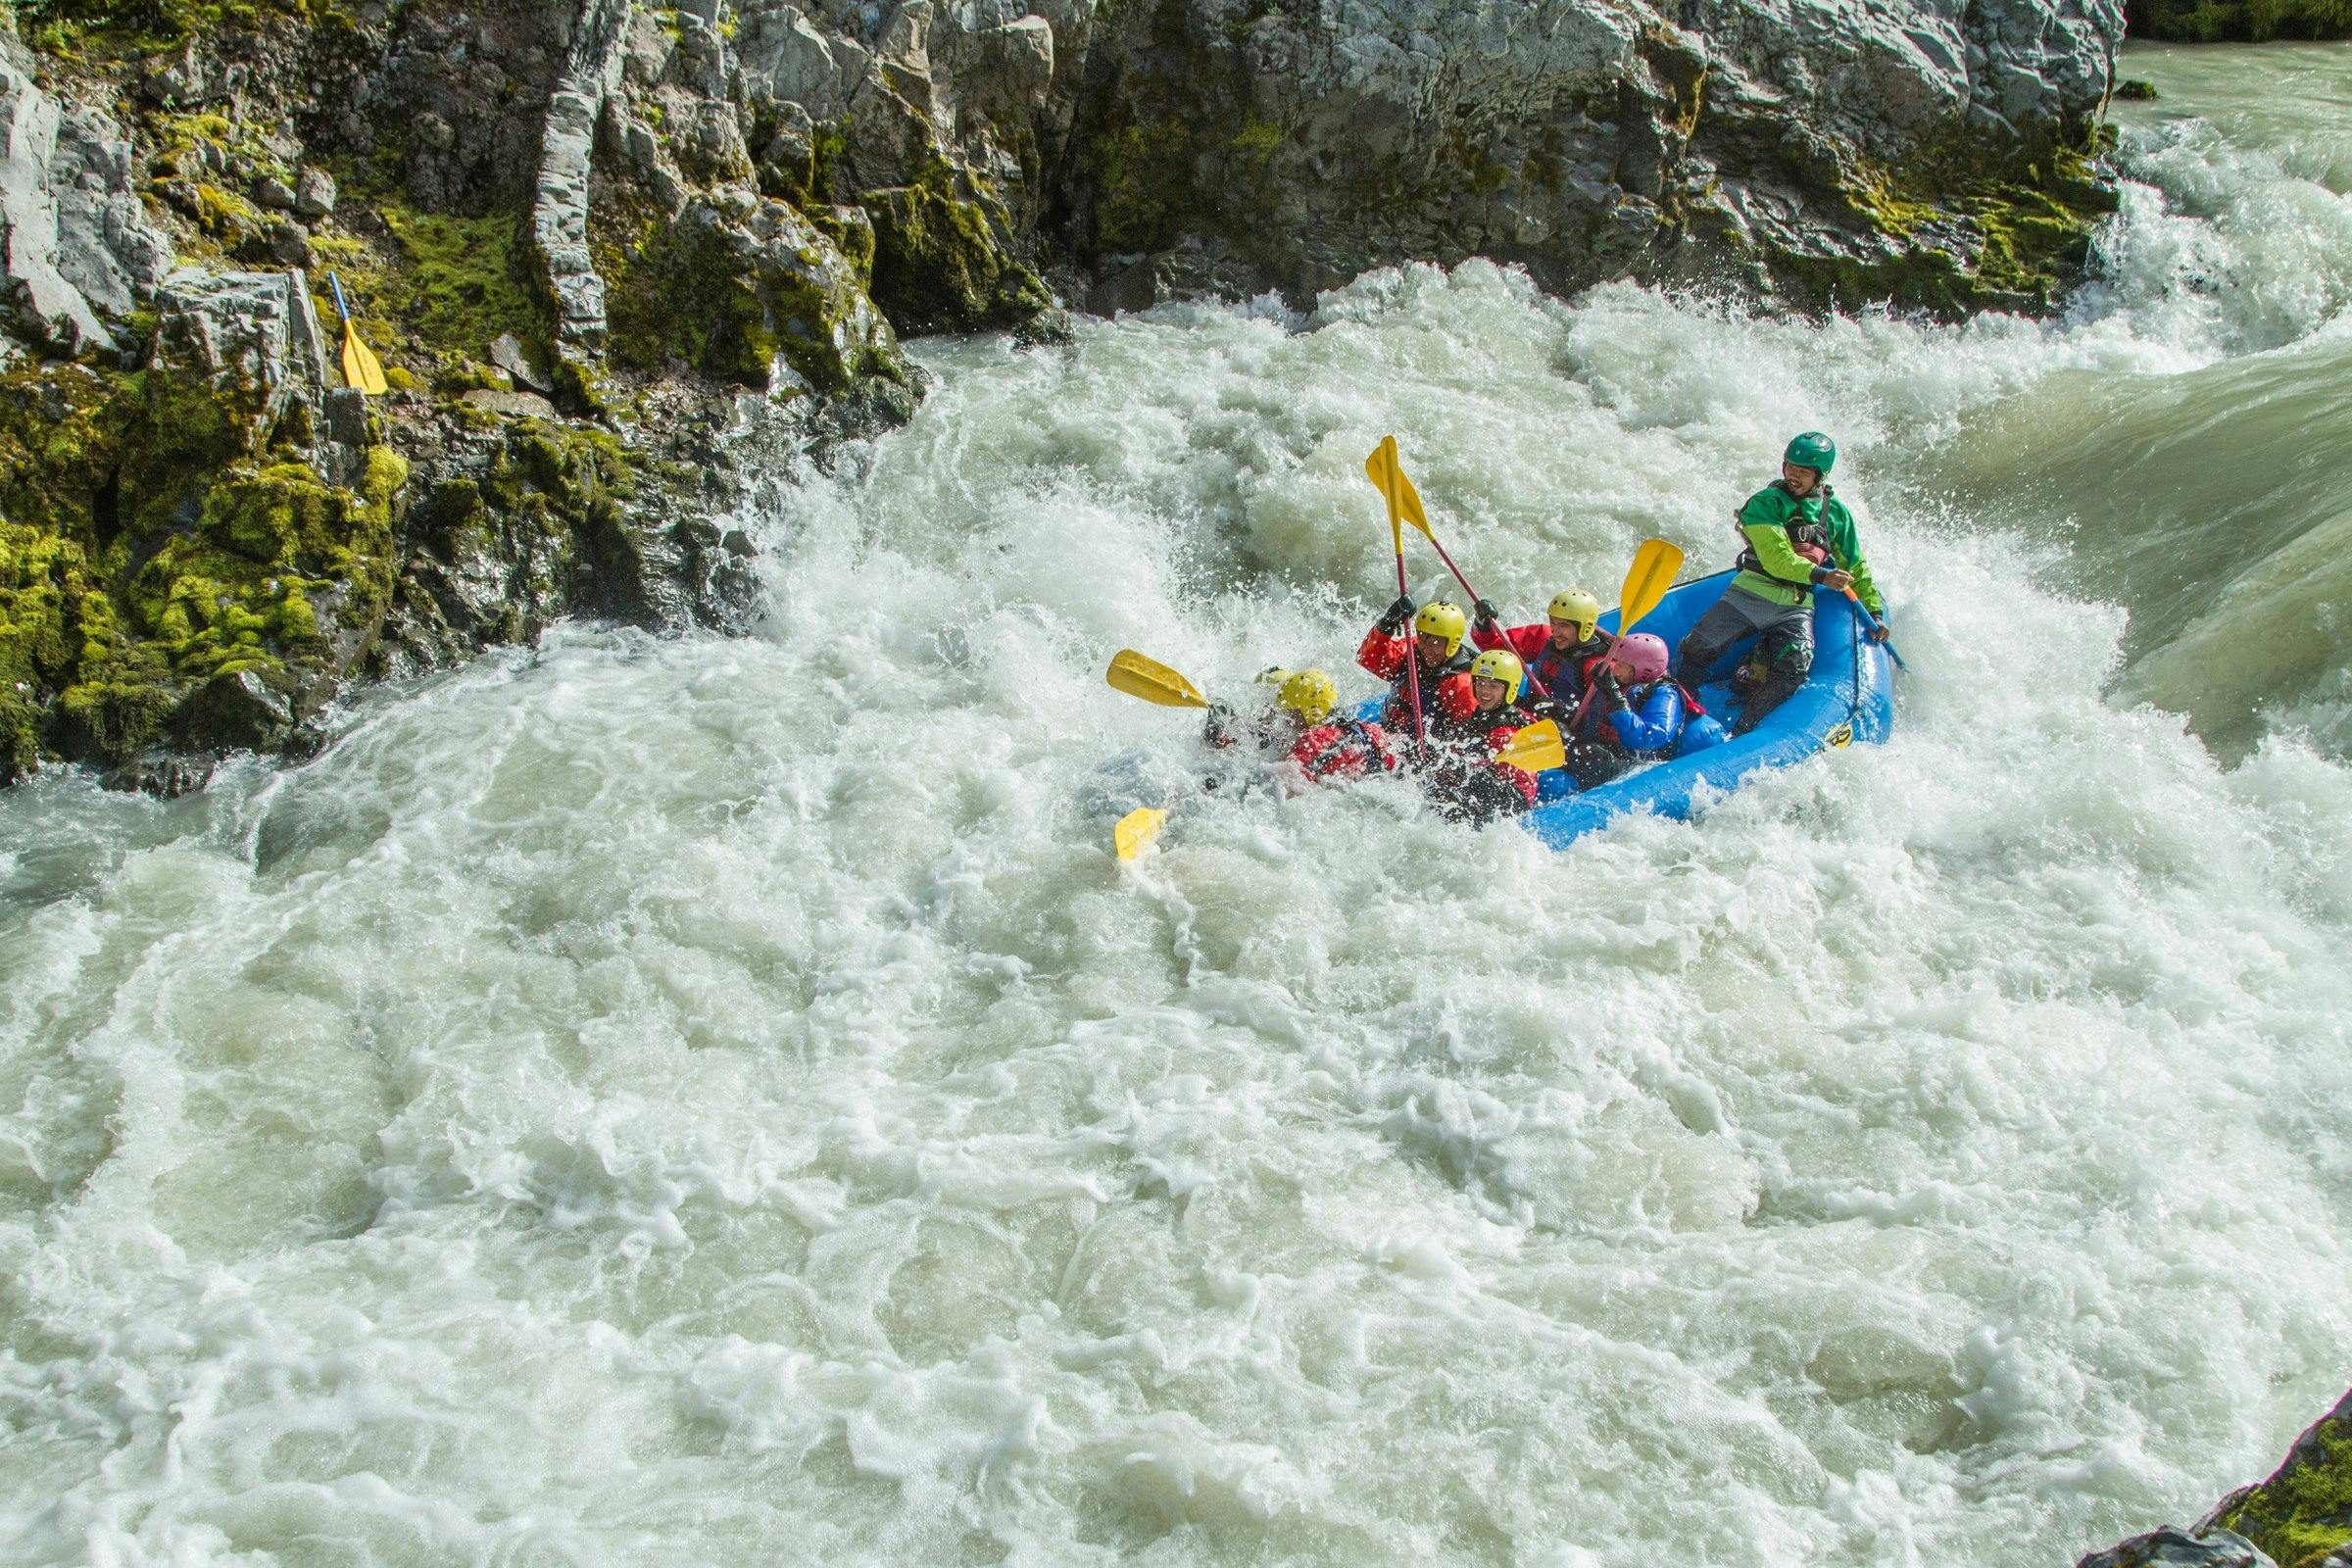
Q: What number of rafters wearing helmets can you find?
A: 7